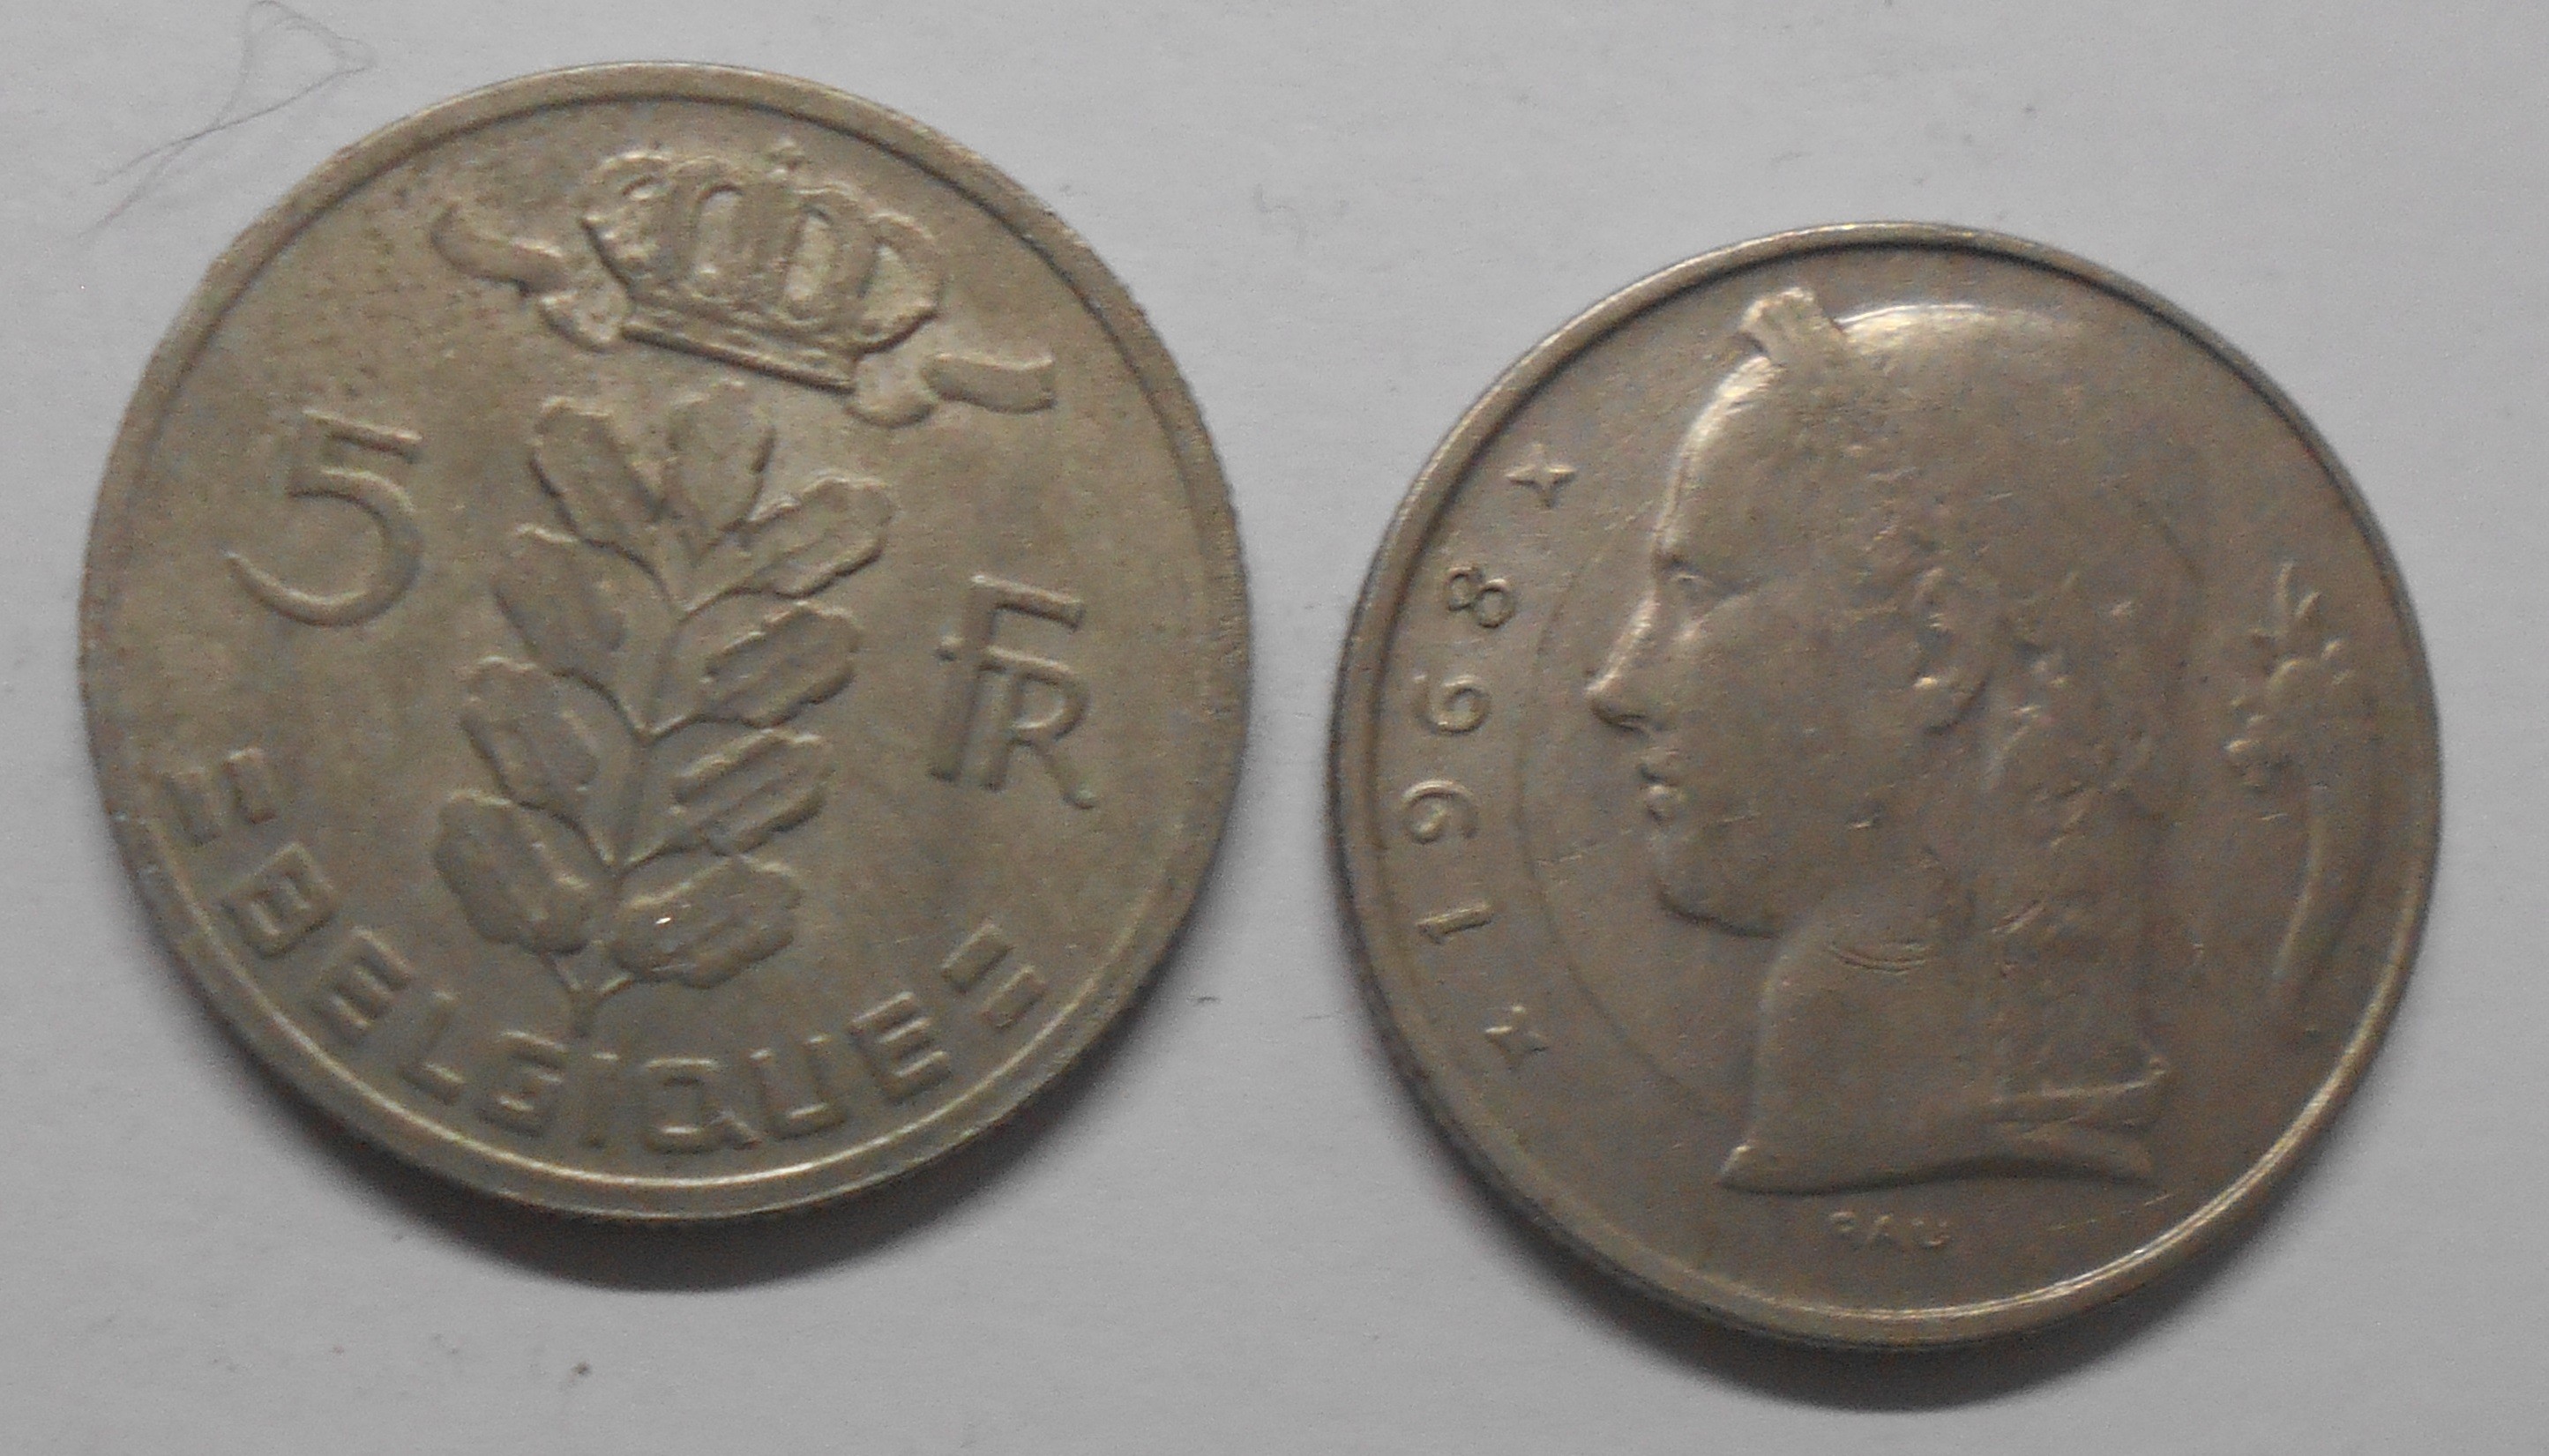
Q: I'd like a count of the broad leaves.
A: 9